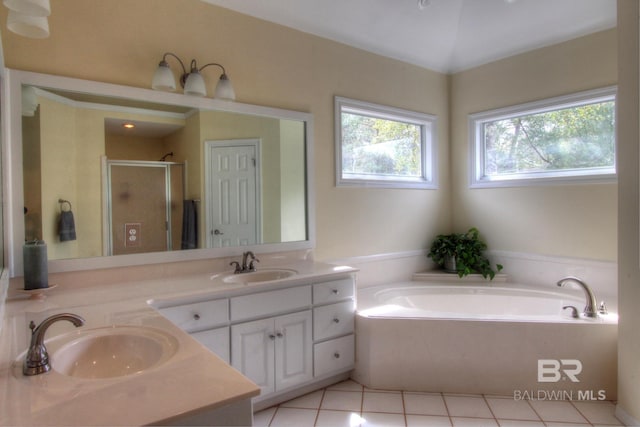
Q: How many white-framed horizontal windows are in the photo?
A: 2